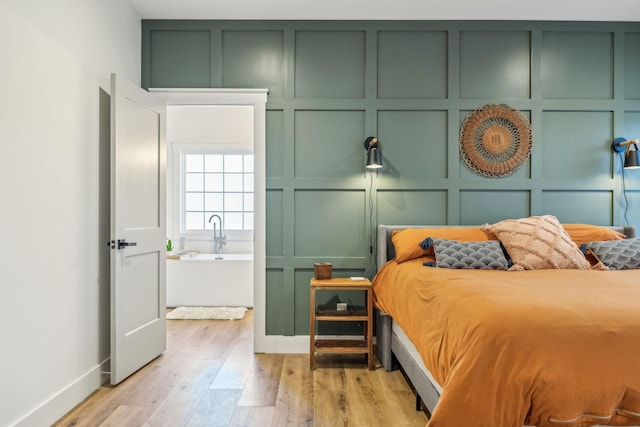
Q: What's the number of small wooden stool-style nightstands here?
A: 1